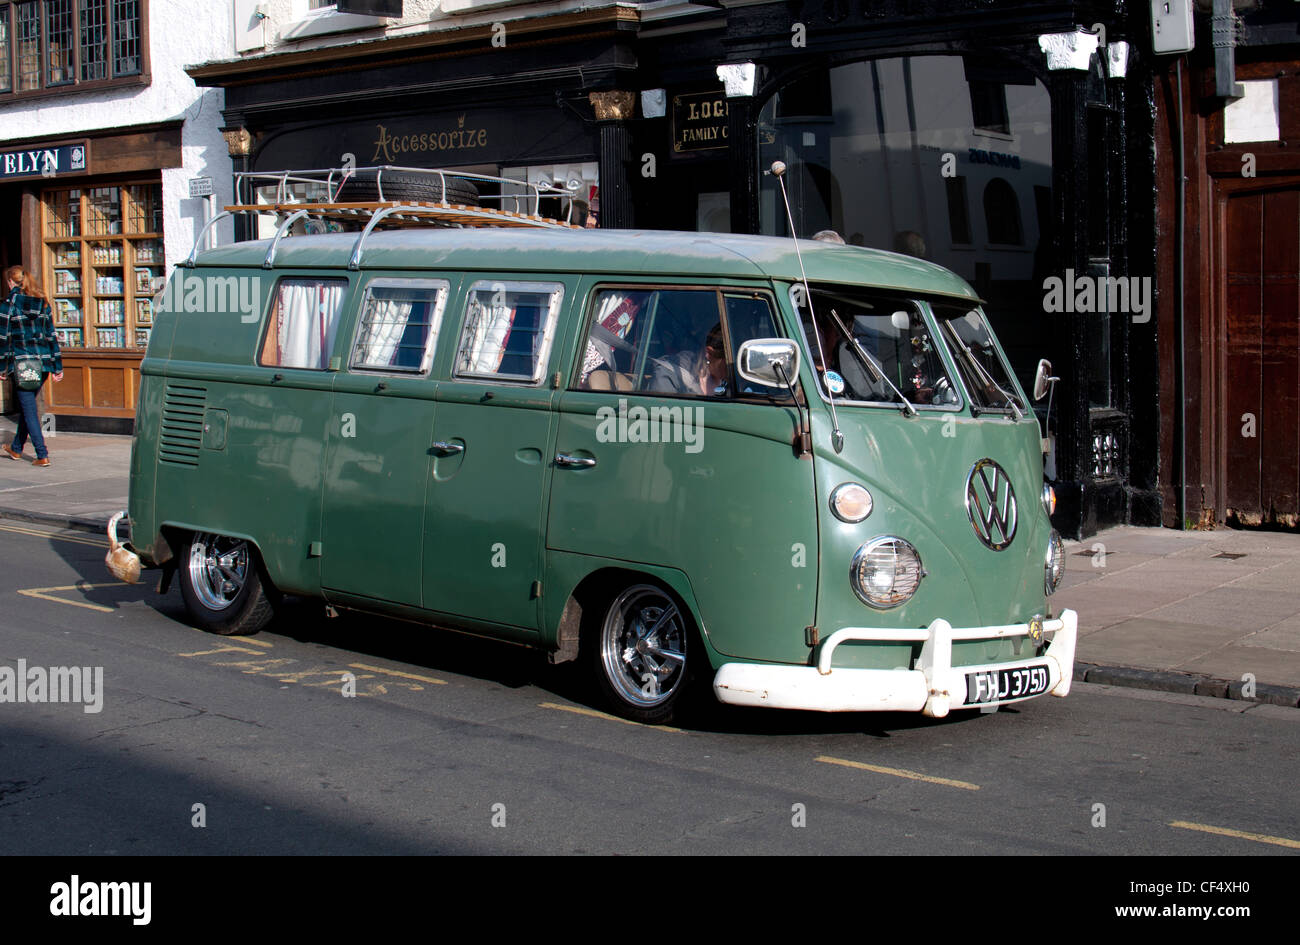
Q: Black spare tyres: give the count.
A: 1